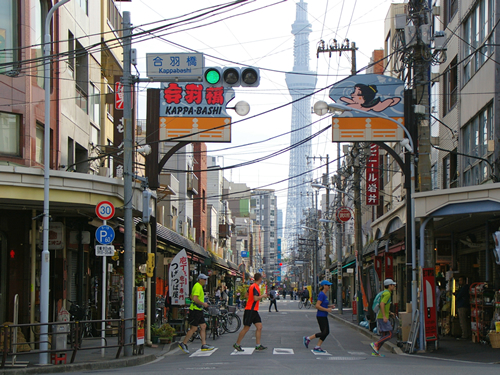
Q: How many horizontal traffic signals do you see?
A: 1